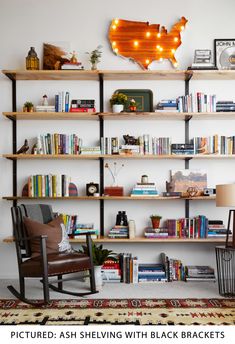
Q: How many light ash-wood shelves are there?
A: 5